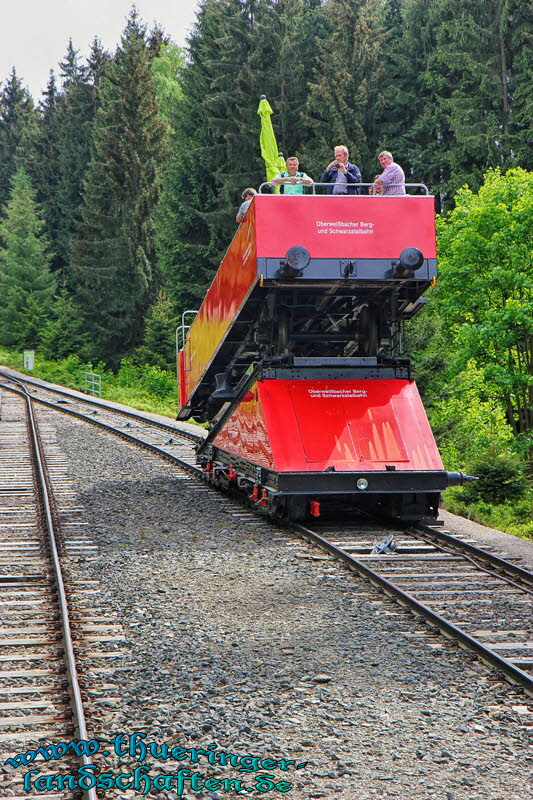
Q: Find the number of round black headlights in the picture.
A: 2